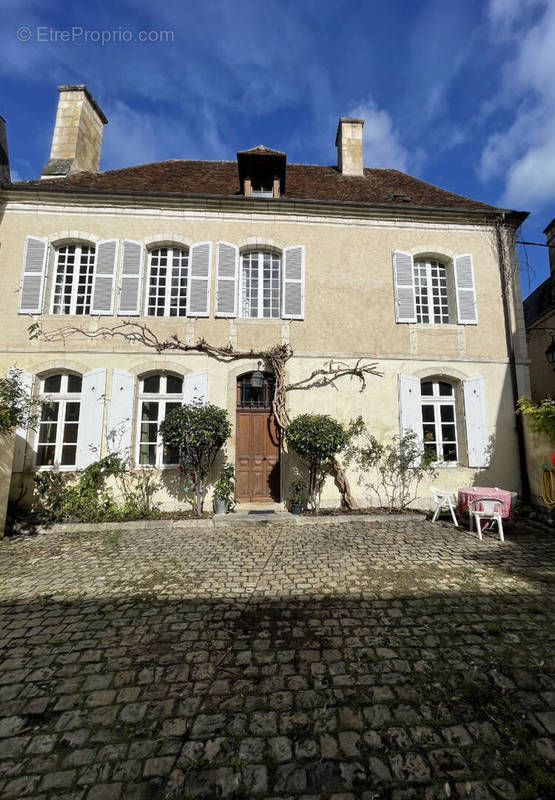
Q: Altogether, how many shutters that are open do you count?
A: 14